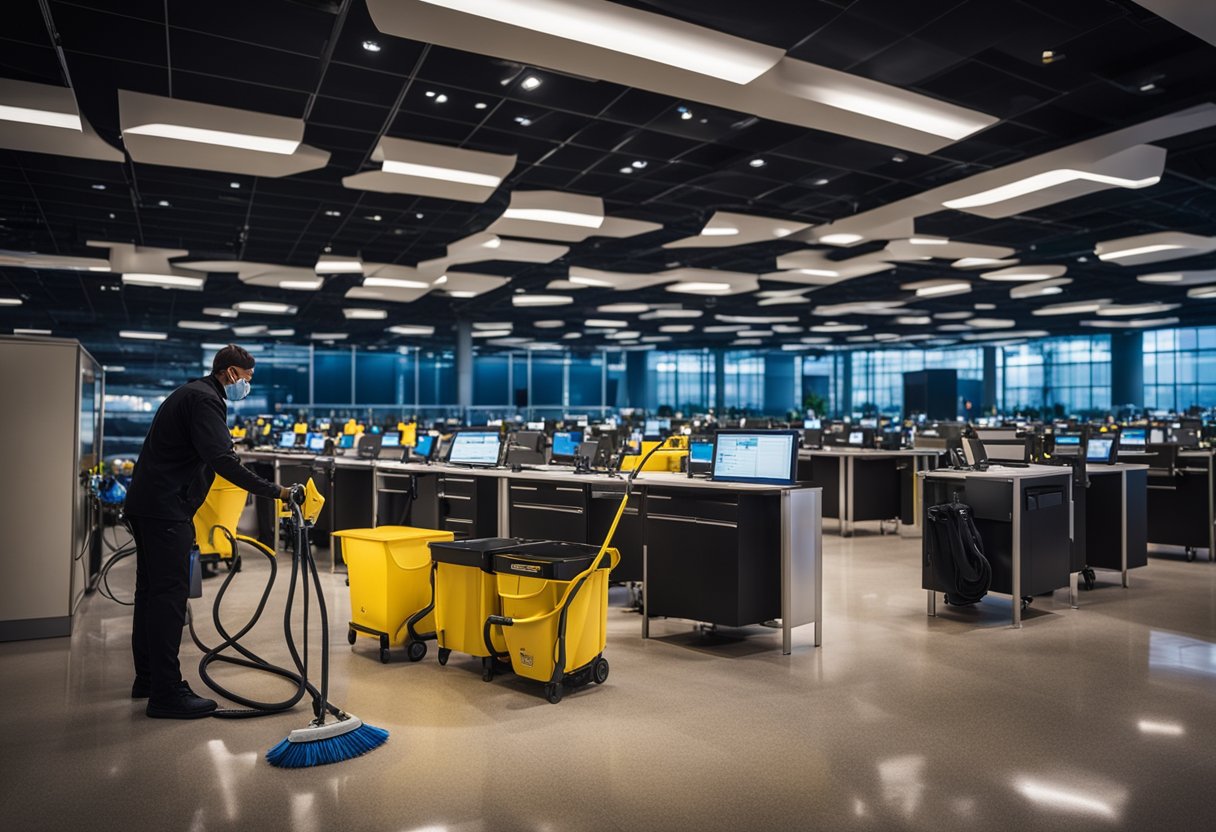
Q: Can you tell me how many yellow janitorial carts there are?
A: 4